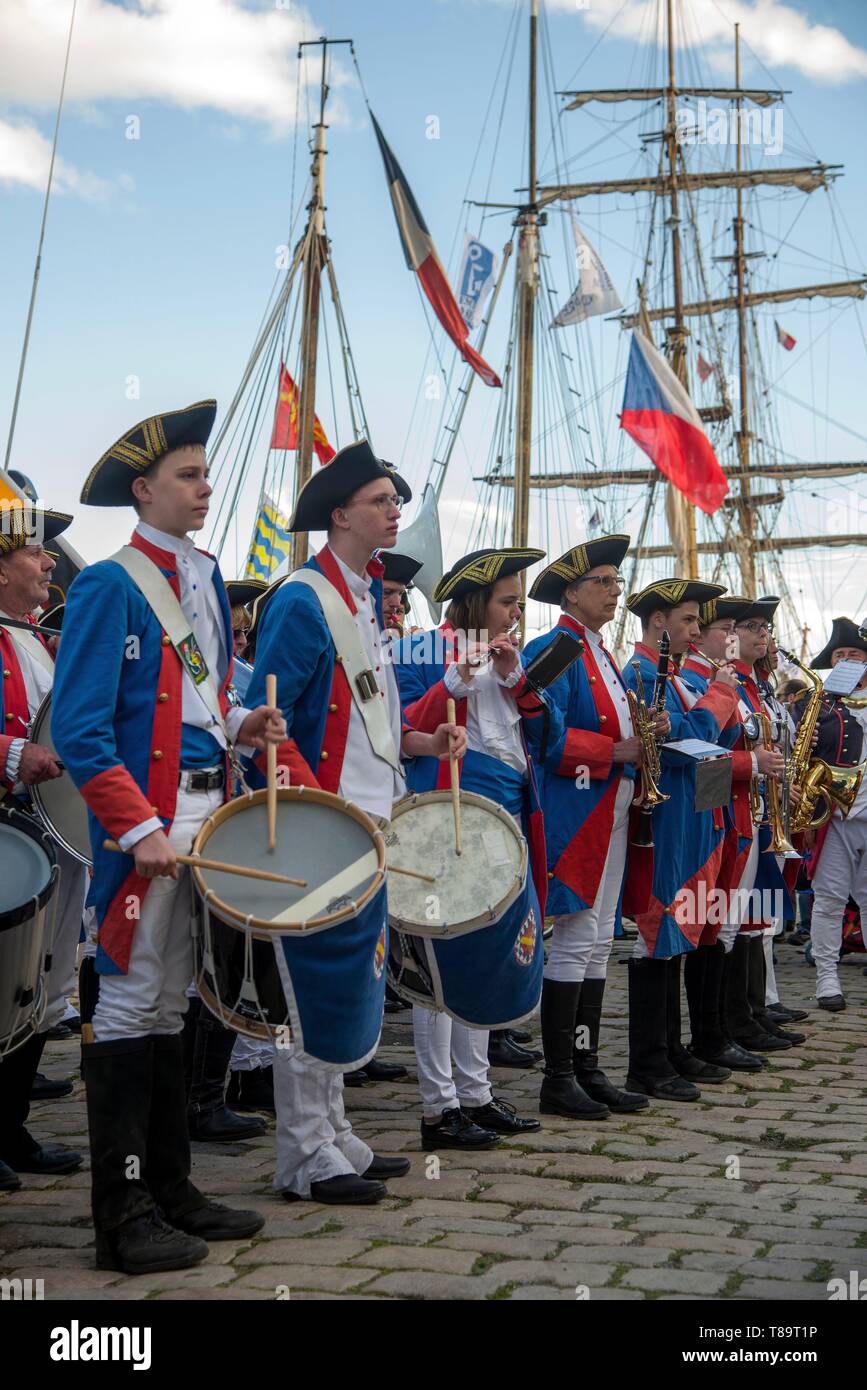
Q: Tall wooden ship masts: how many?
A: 4